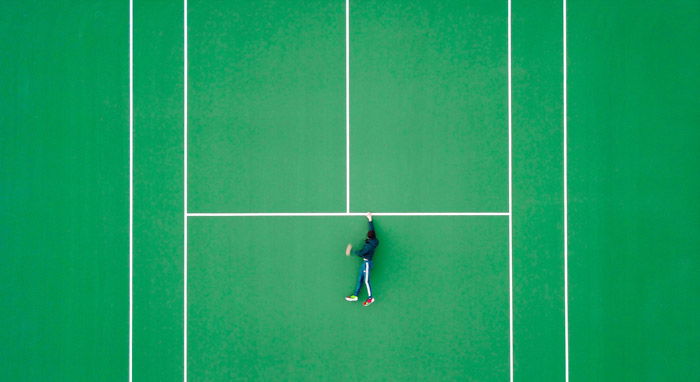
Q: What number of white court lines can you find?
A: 6